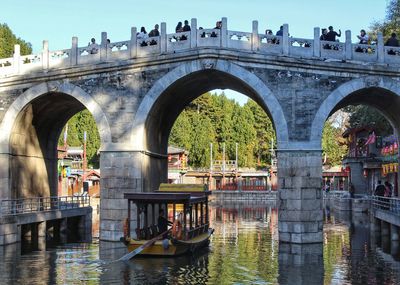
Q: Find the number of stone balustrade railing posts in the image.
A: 13